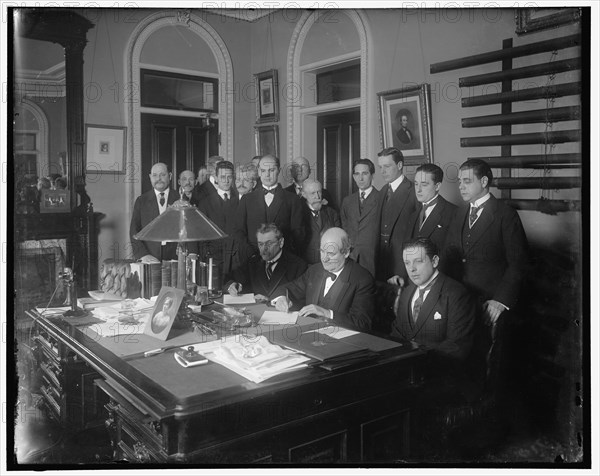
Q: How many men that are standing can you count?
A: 14